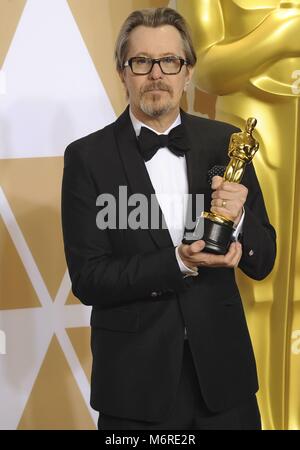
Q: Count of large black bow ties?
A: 1